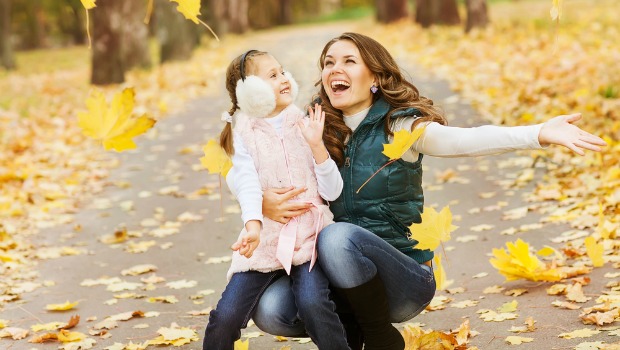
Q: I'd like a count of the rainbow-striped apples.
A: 0